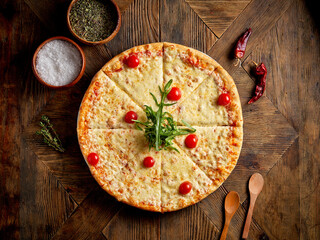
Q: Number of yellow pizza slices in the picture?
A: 8